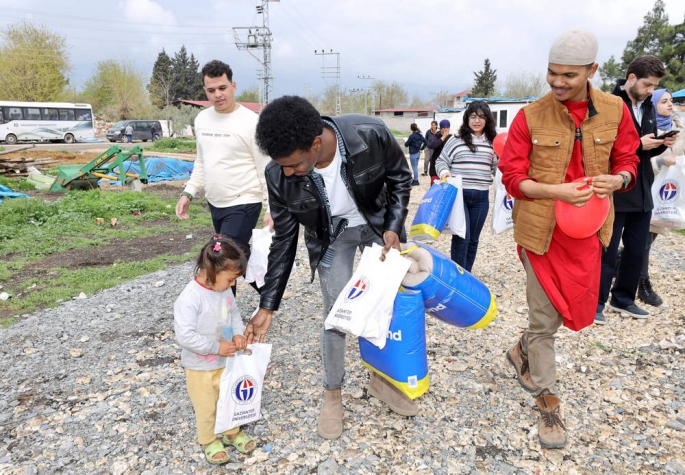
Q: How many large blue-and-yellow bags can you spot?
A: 3